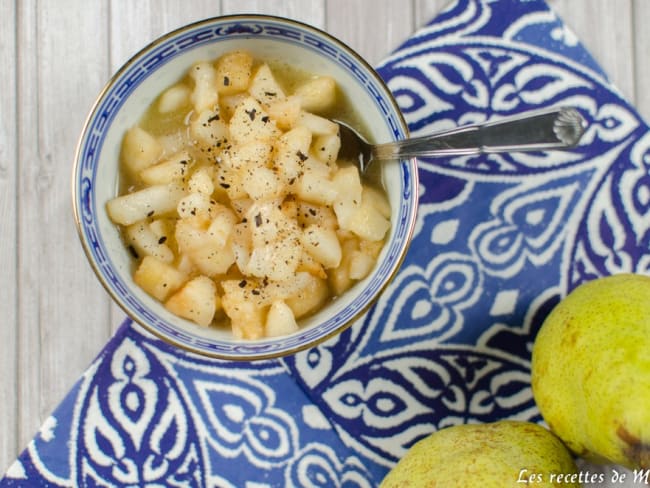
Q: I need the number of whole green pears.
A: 2